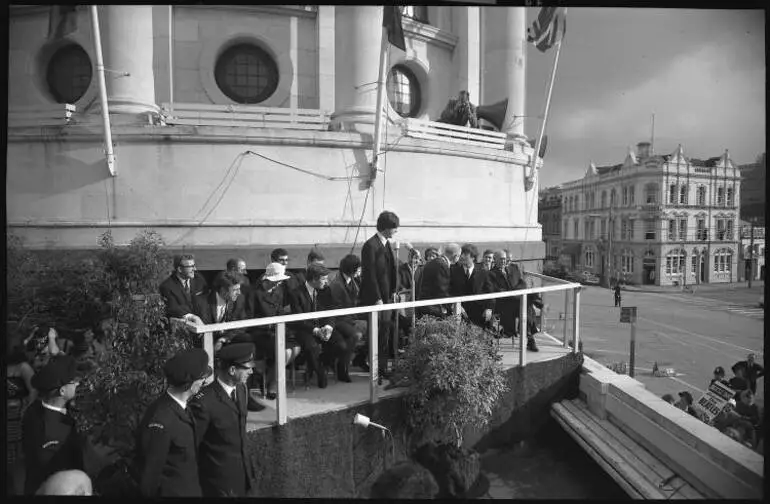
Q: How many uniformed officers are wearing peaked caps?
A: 3